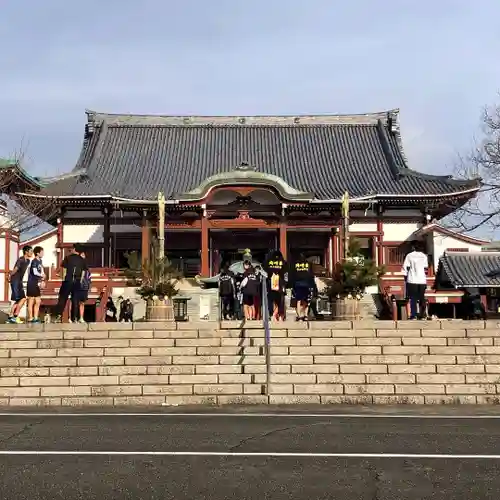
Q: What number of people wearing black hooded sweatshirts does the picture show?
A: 2